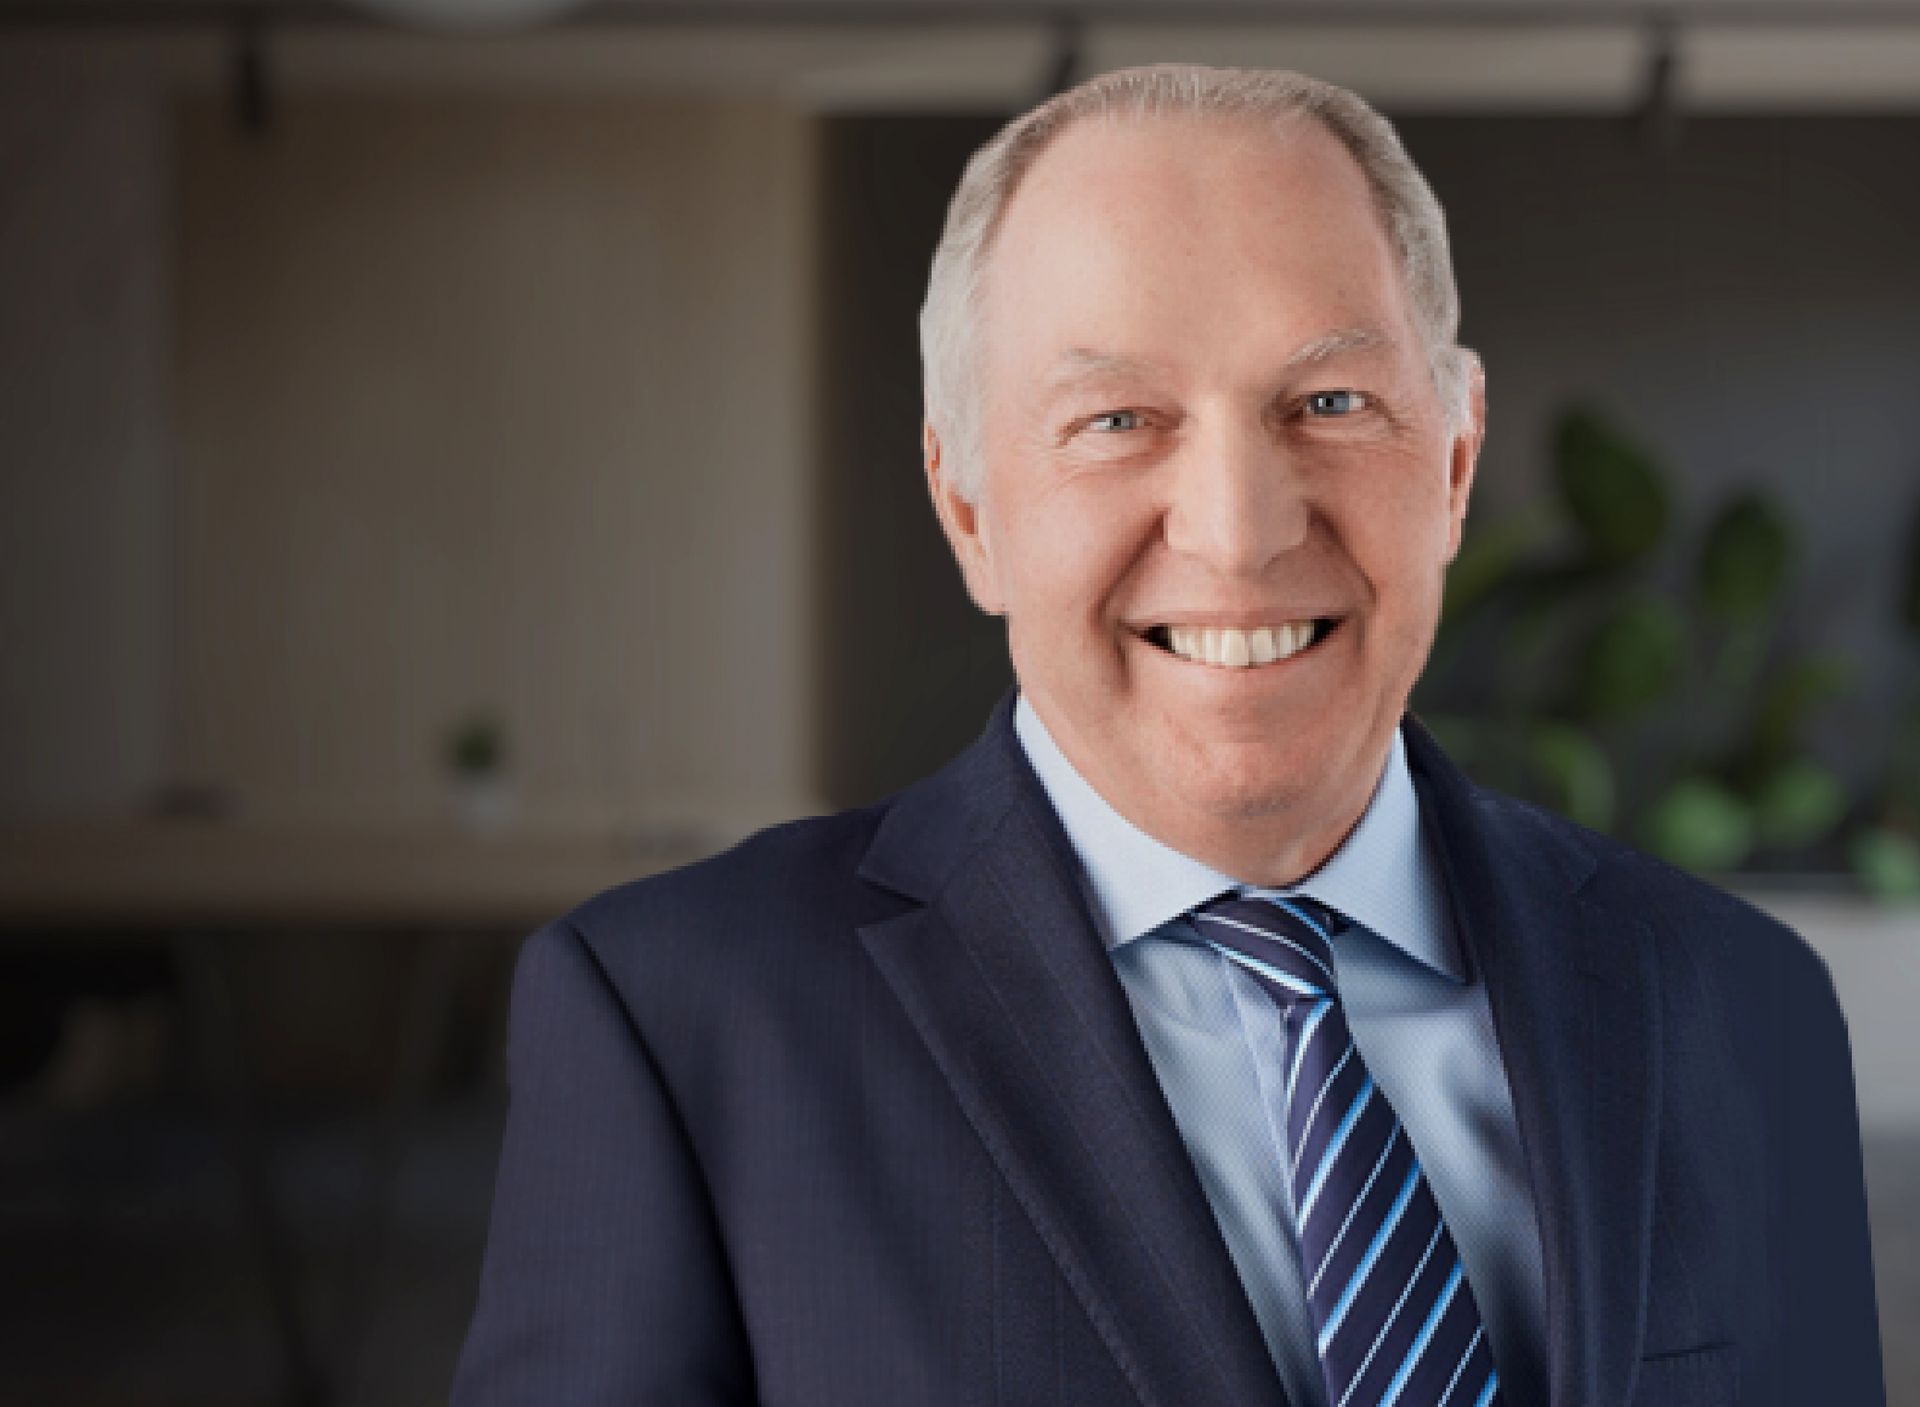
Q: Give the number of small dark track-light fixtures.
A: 3